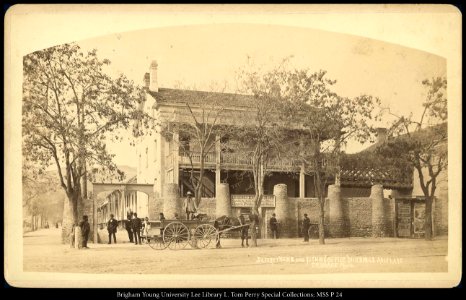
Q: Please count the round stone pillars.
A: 5